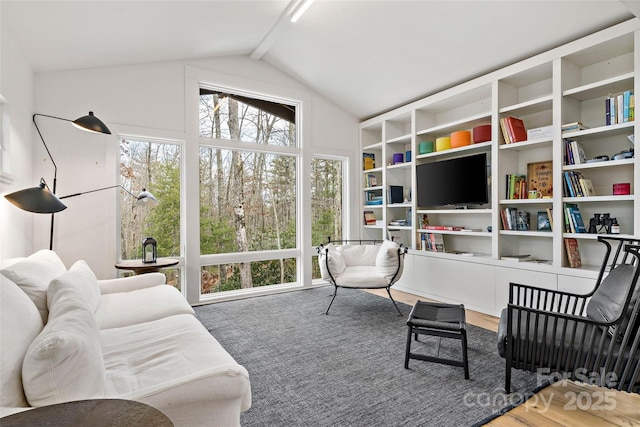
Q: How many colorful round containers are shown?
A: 6